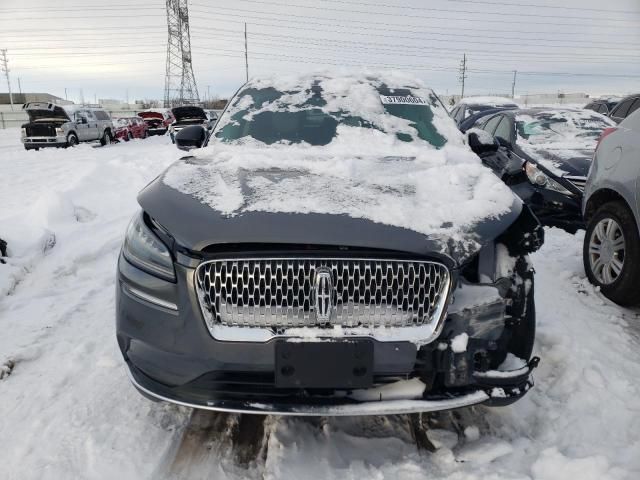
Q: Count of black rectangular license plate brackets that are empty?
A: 1